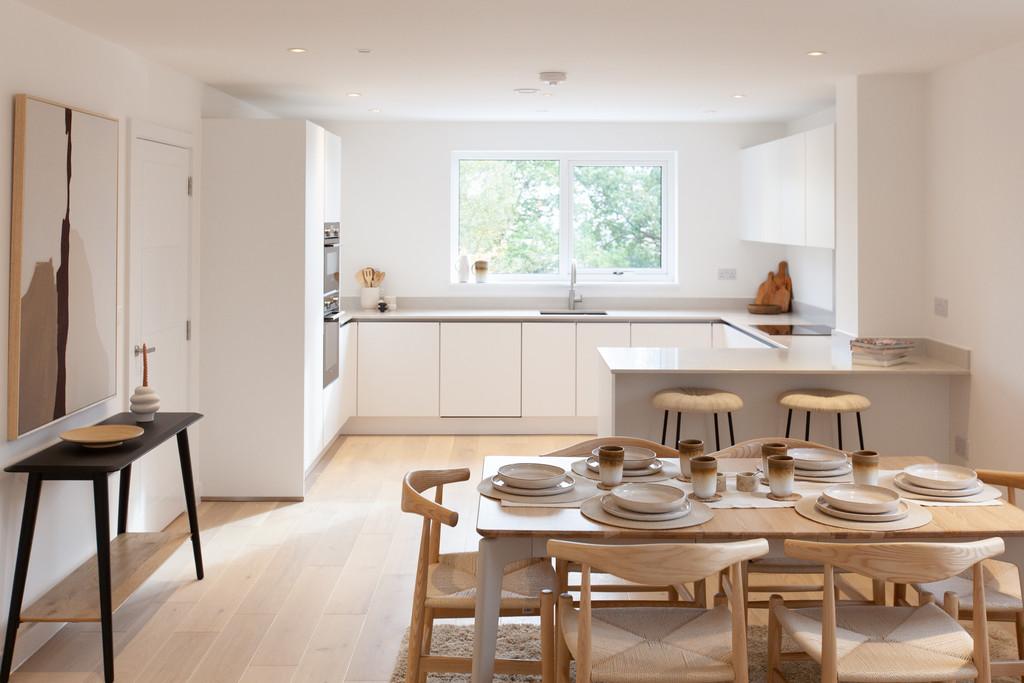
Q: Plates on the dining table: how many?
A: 12